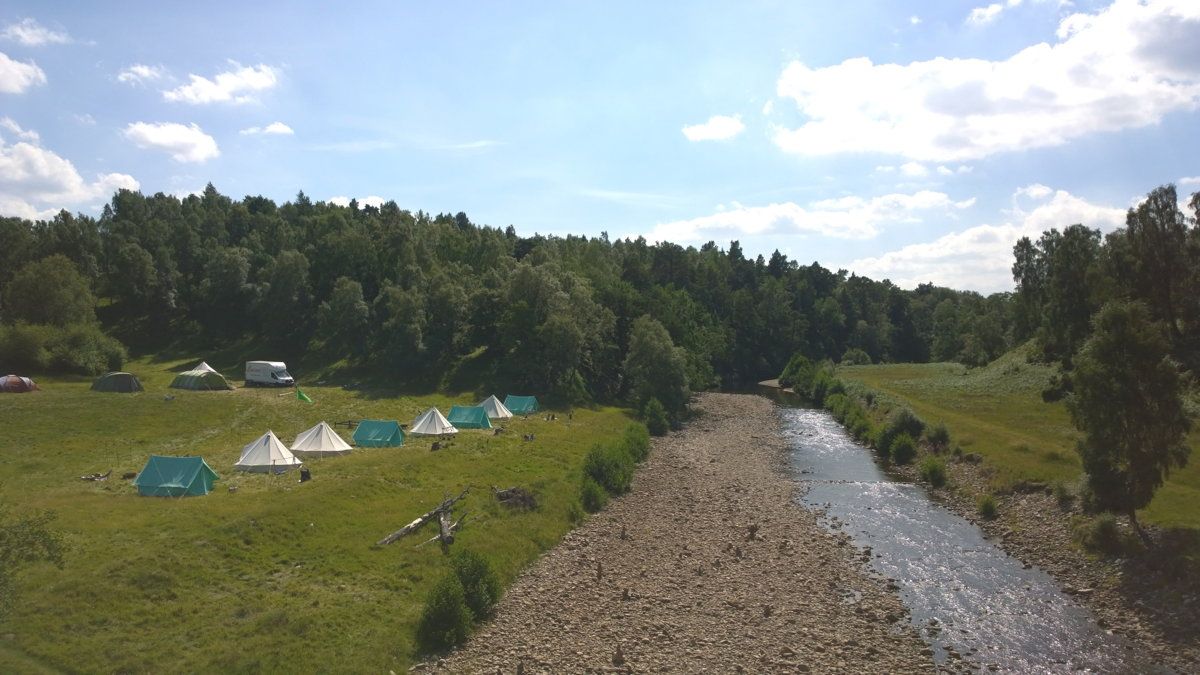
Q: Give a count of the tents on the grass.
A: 12